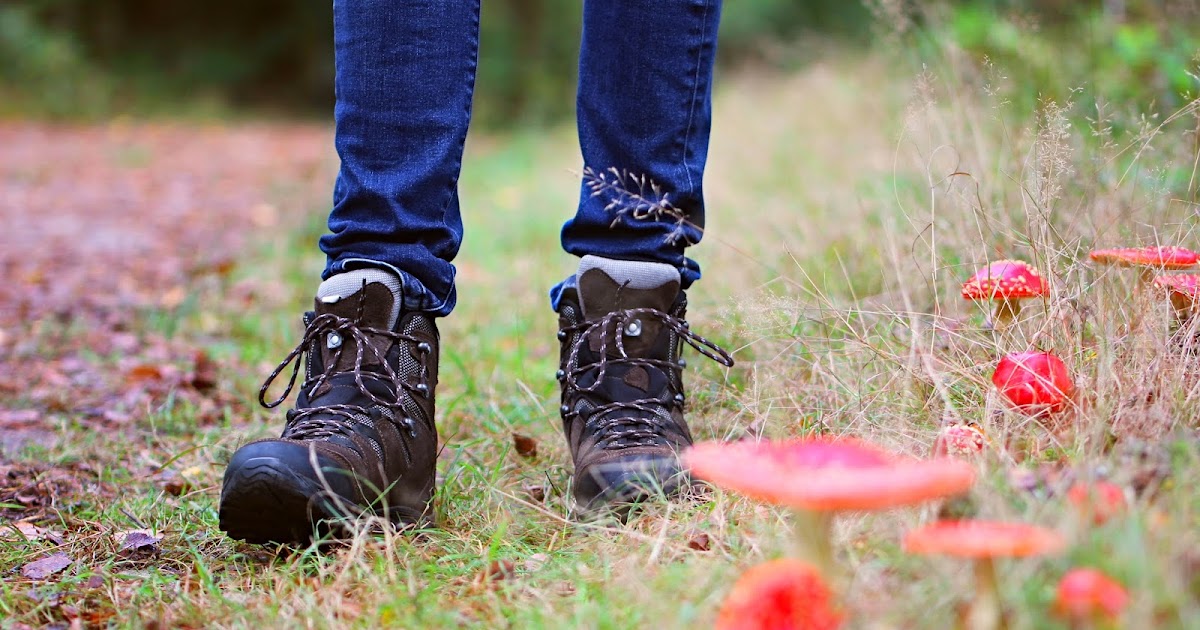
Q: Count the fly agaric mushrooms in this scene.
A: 10